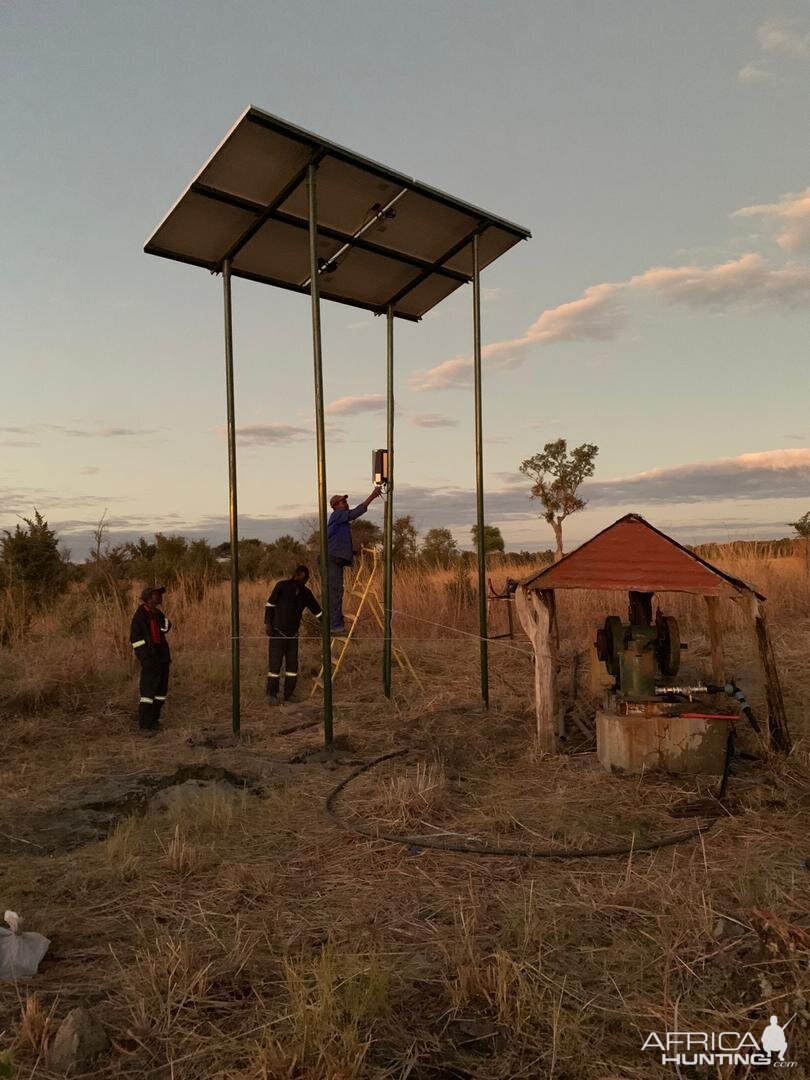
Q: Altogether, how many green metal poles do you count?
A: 4